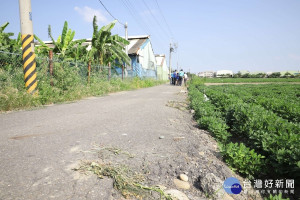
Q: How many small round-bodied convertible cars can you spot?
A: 0